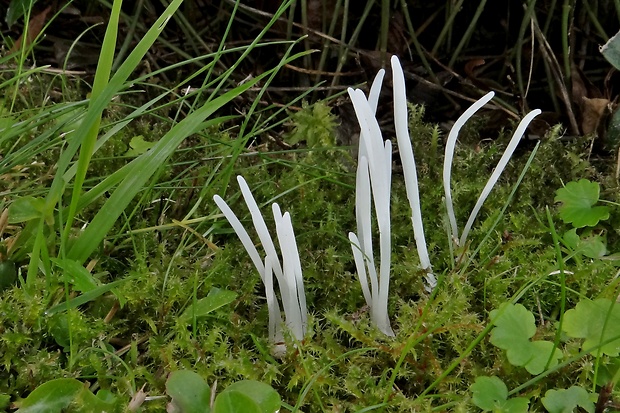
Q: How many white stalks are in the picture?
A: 14